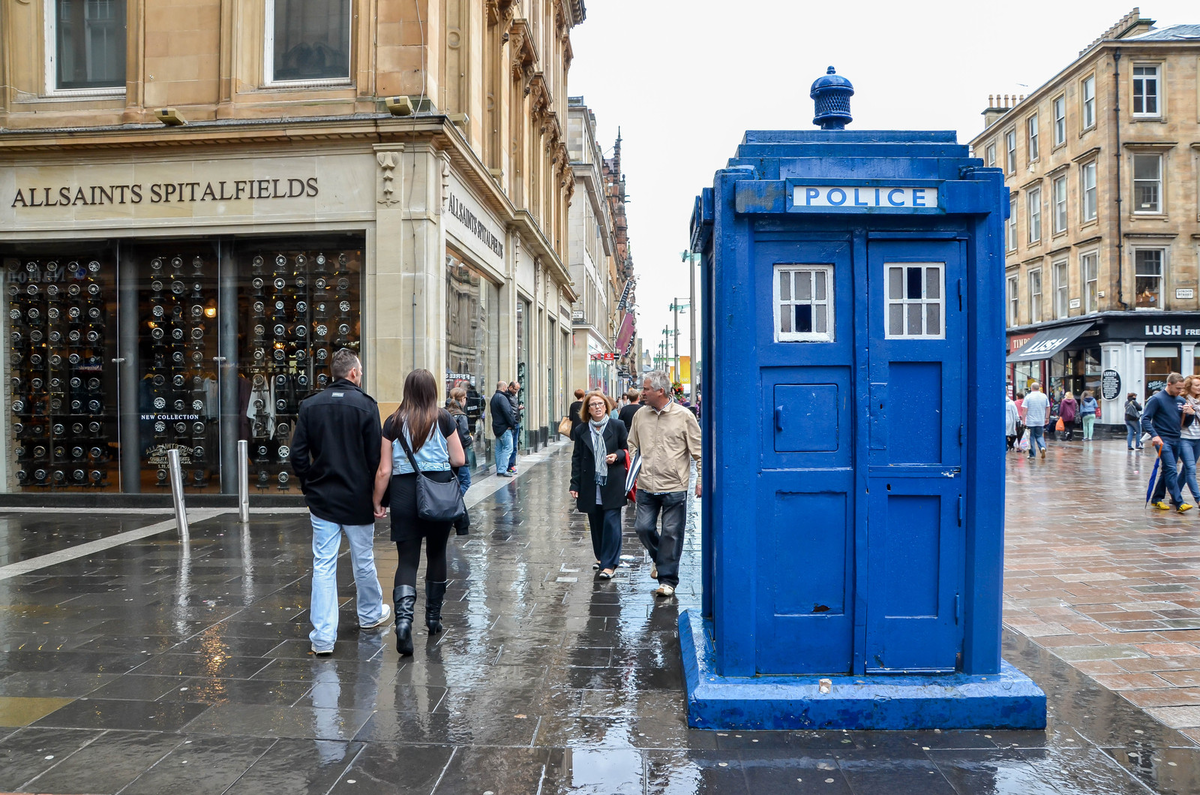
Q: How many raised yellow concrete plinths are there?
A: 0